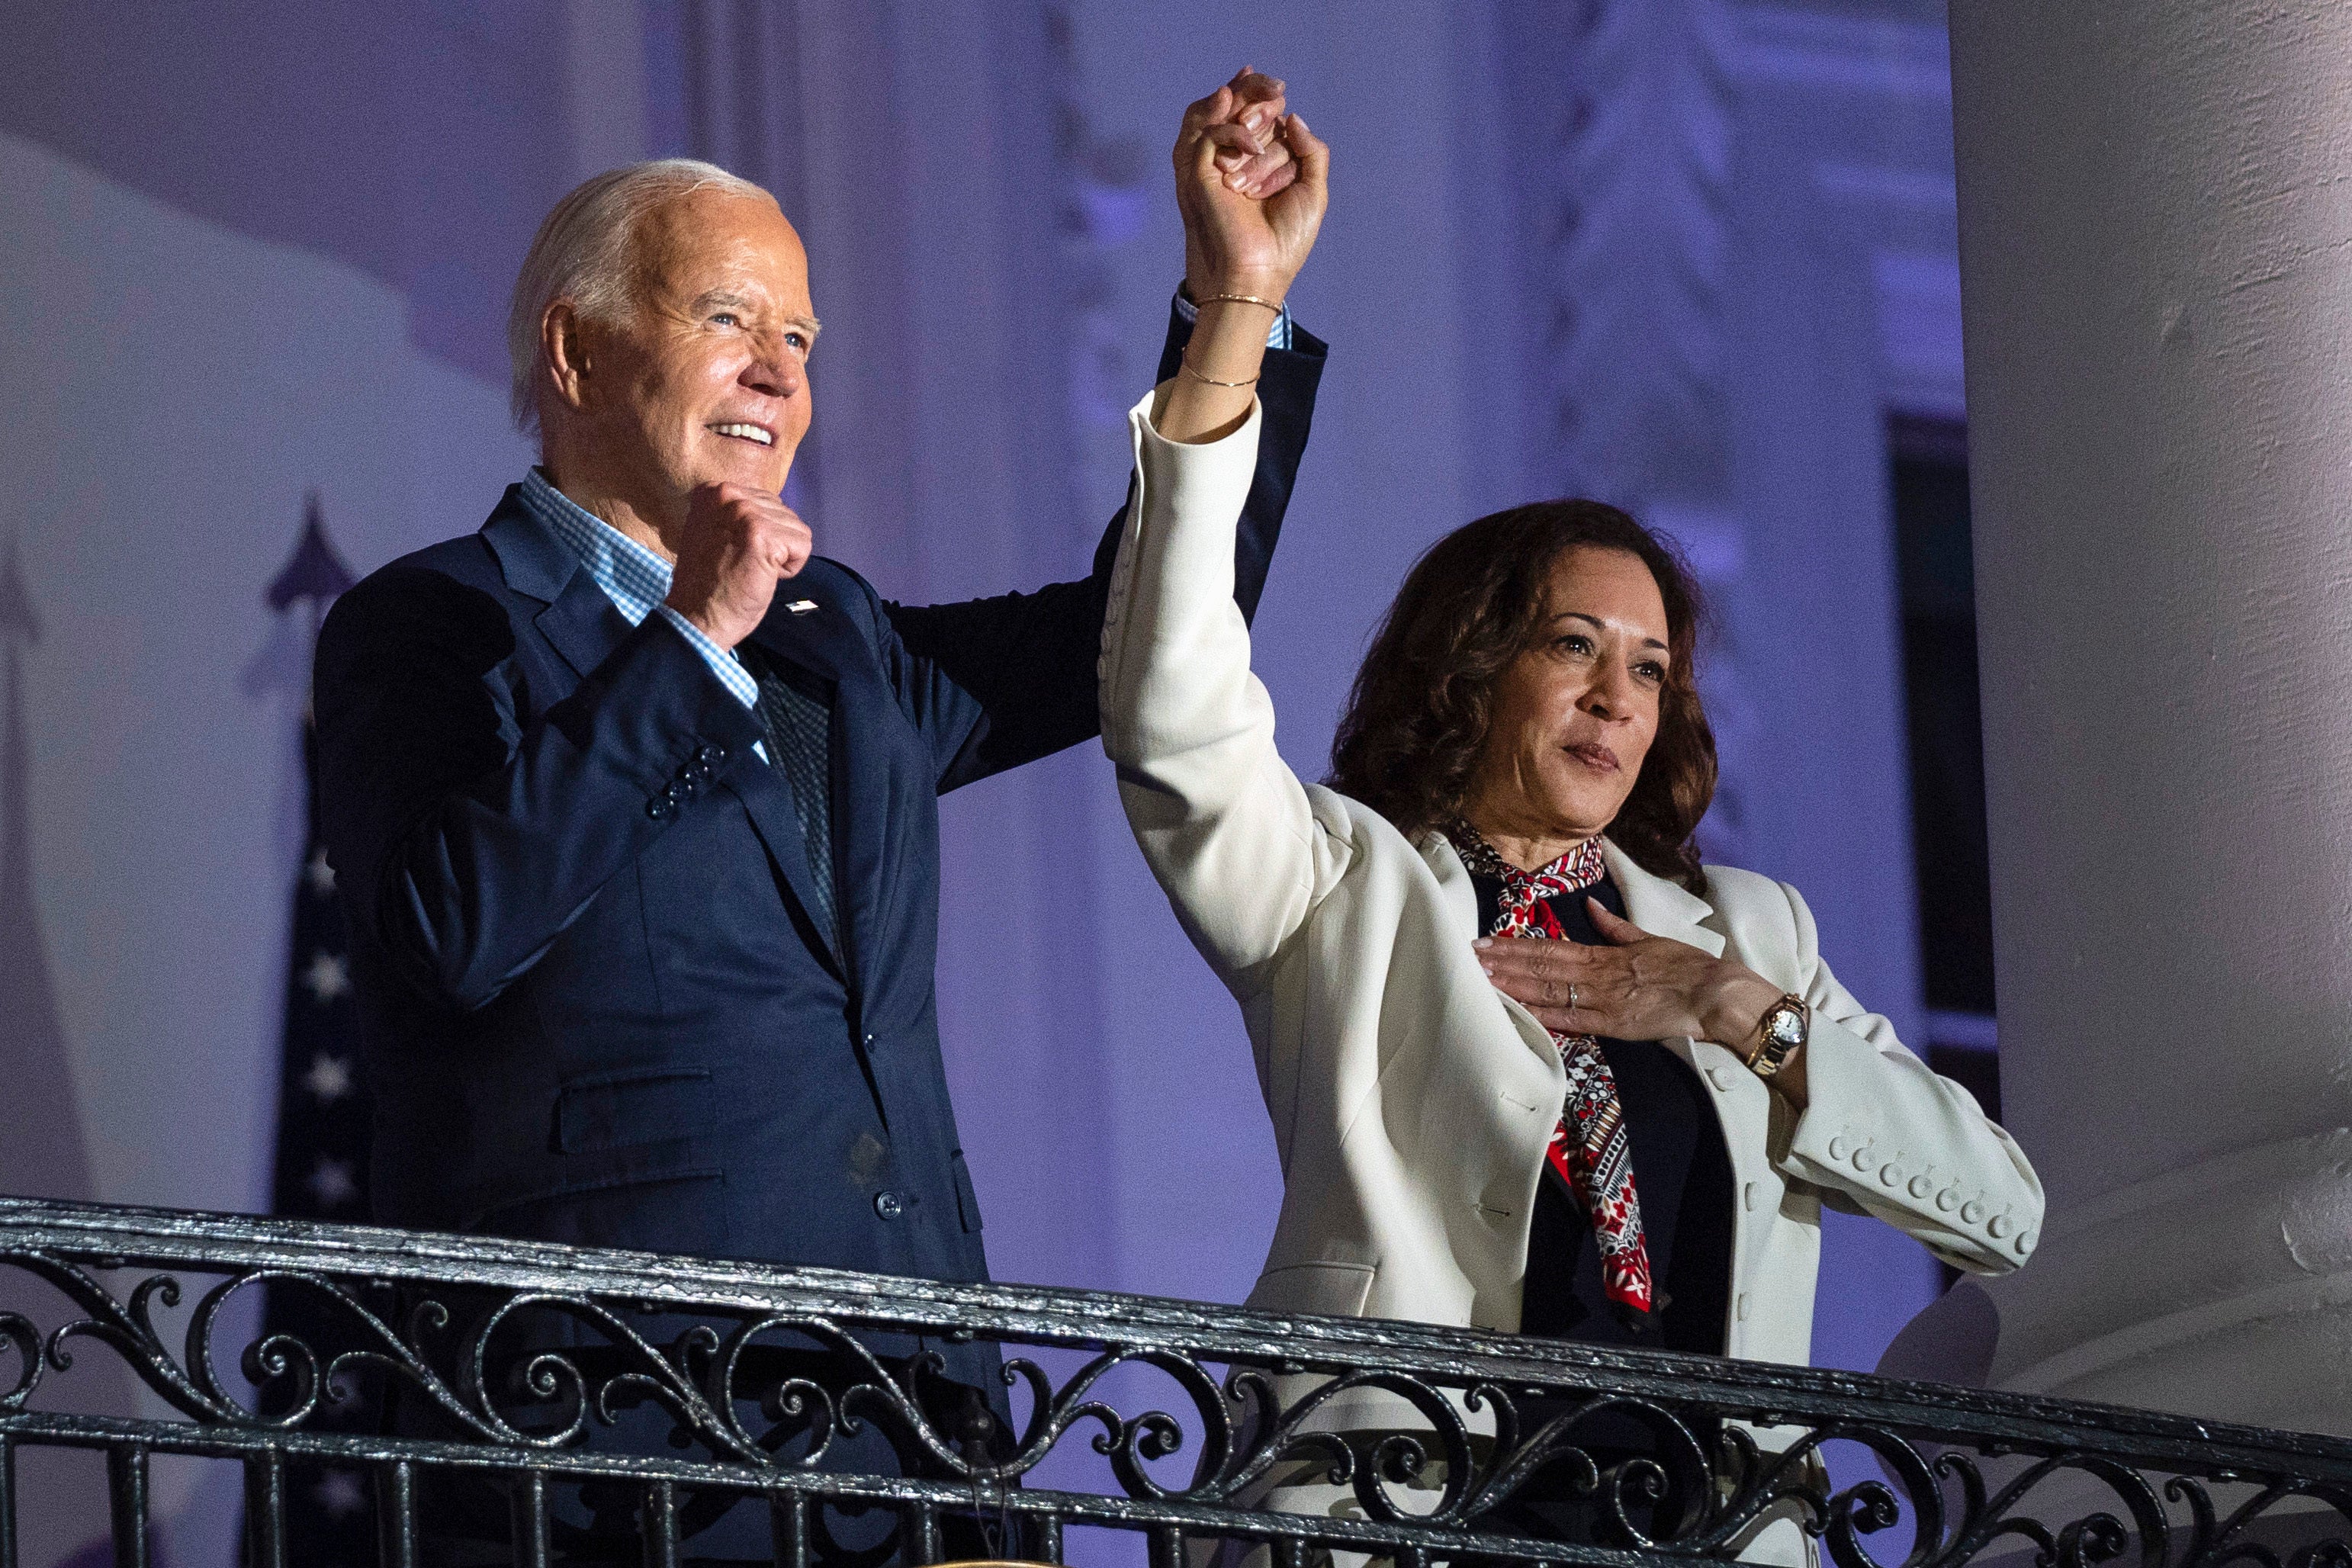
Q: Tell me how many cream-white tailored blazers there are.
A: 1